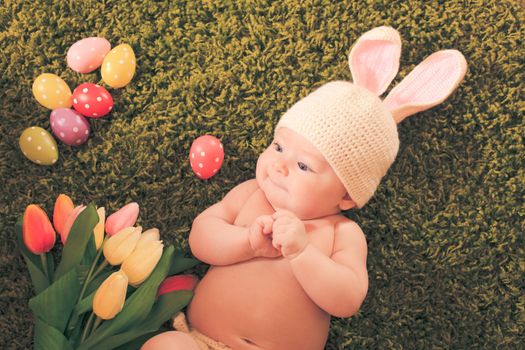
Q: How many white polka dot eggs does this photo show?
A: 7